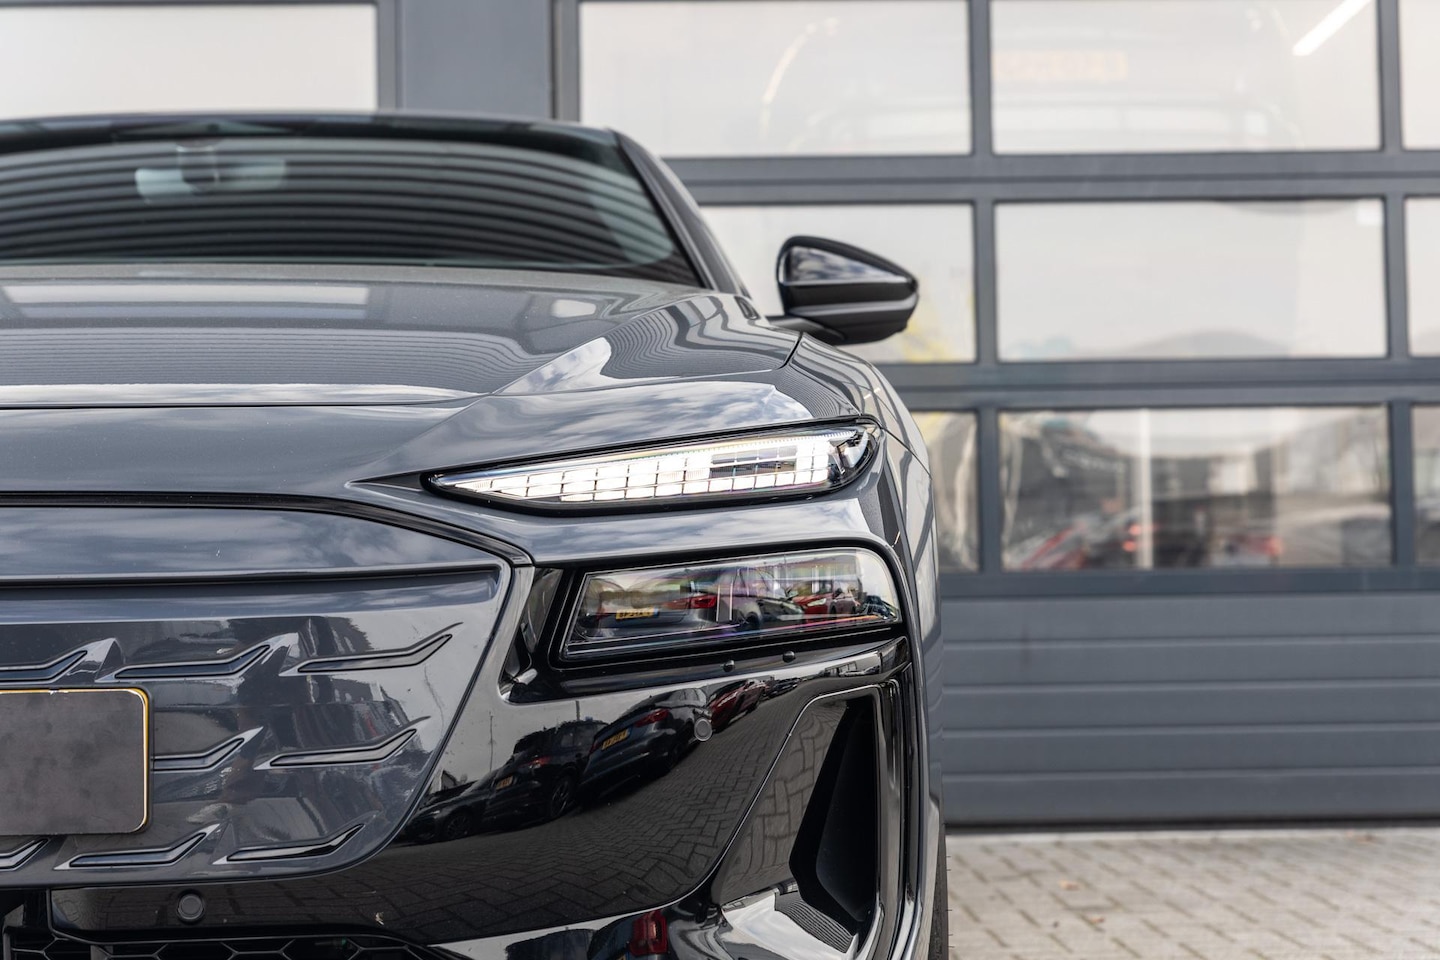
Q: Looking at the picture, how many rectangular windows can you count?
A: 10